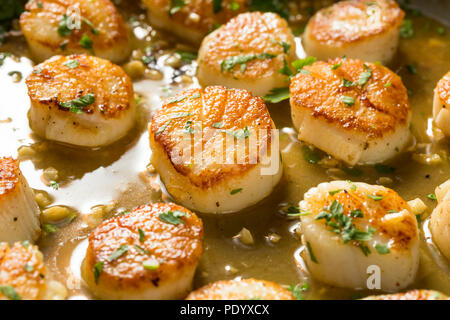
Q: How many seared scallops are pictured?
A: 15